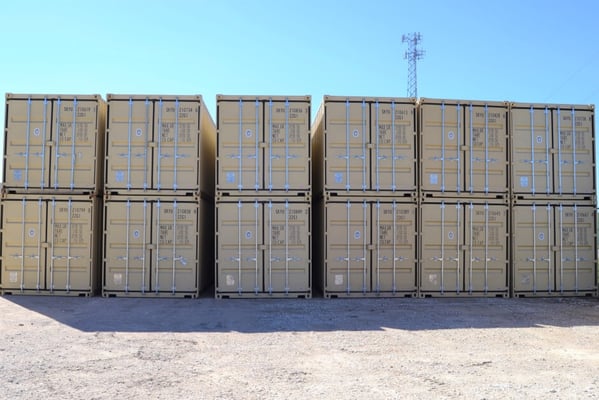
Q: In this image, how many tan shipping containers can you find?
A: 12